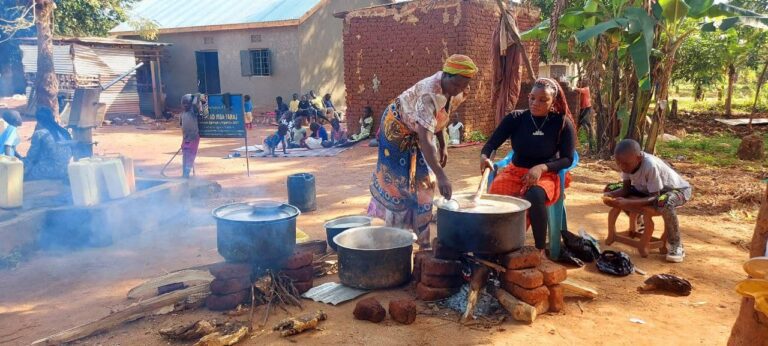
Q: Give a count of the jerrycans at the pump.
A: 4